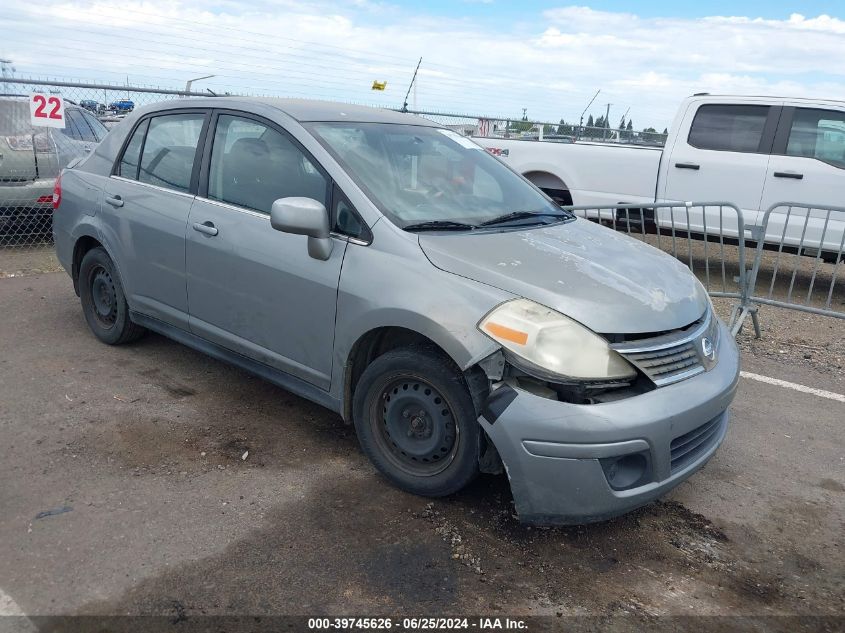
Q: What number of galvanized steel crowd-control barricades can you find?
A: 2